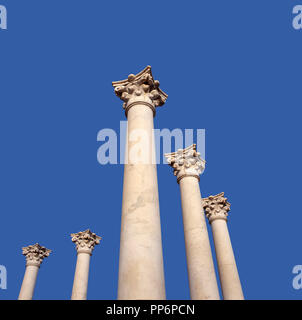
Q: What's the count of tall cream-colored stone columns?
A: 5